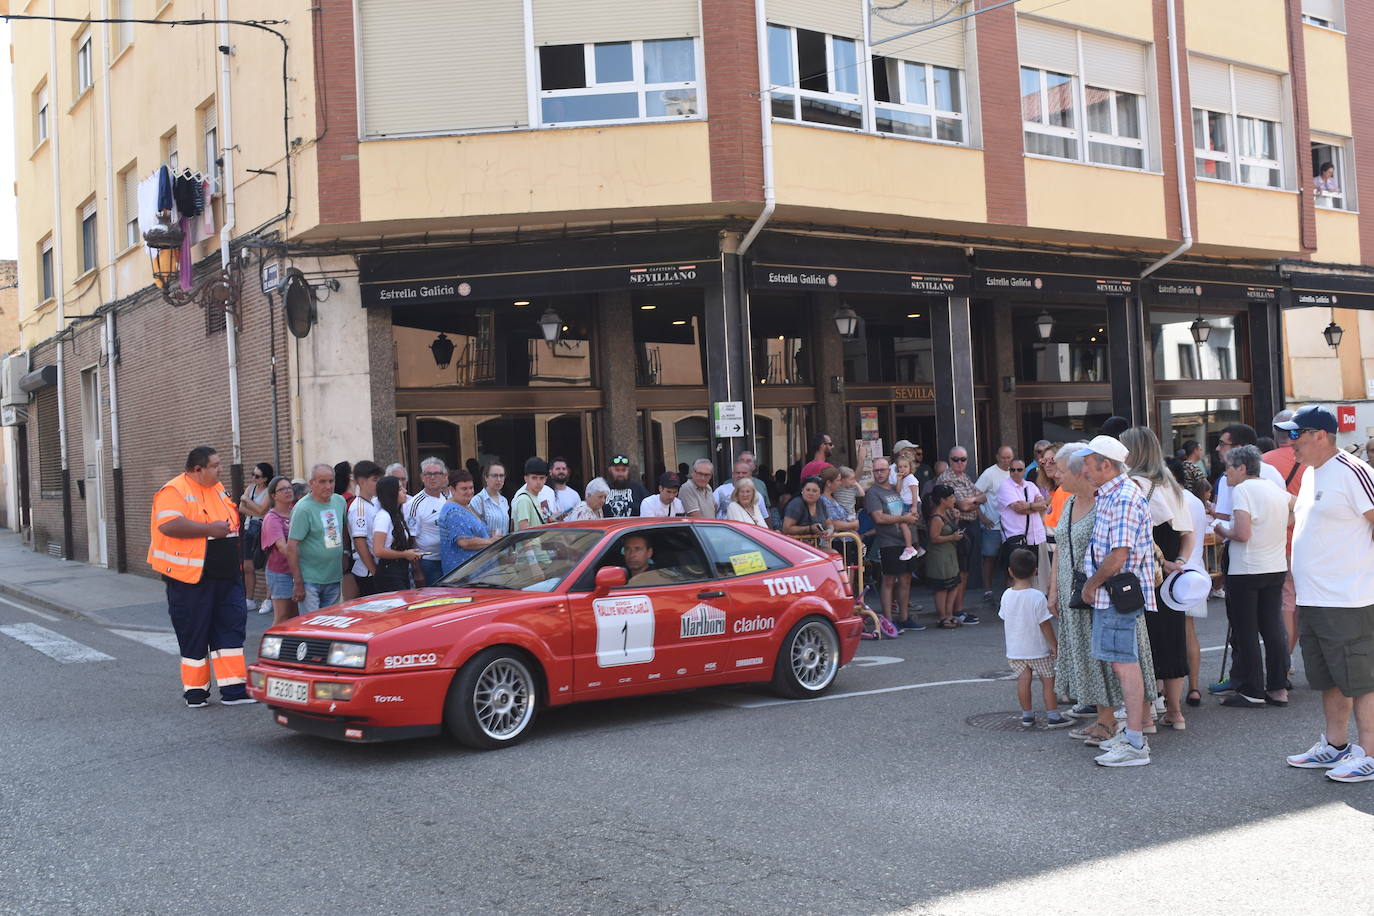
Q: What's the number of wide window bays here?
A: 4